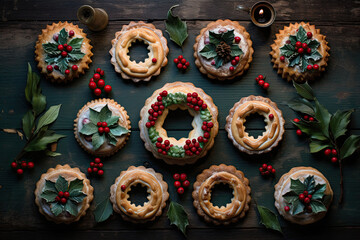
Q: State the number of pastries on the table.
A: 11